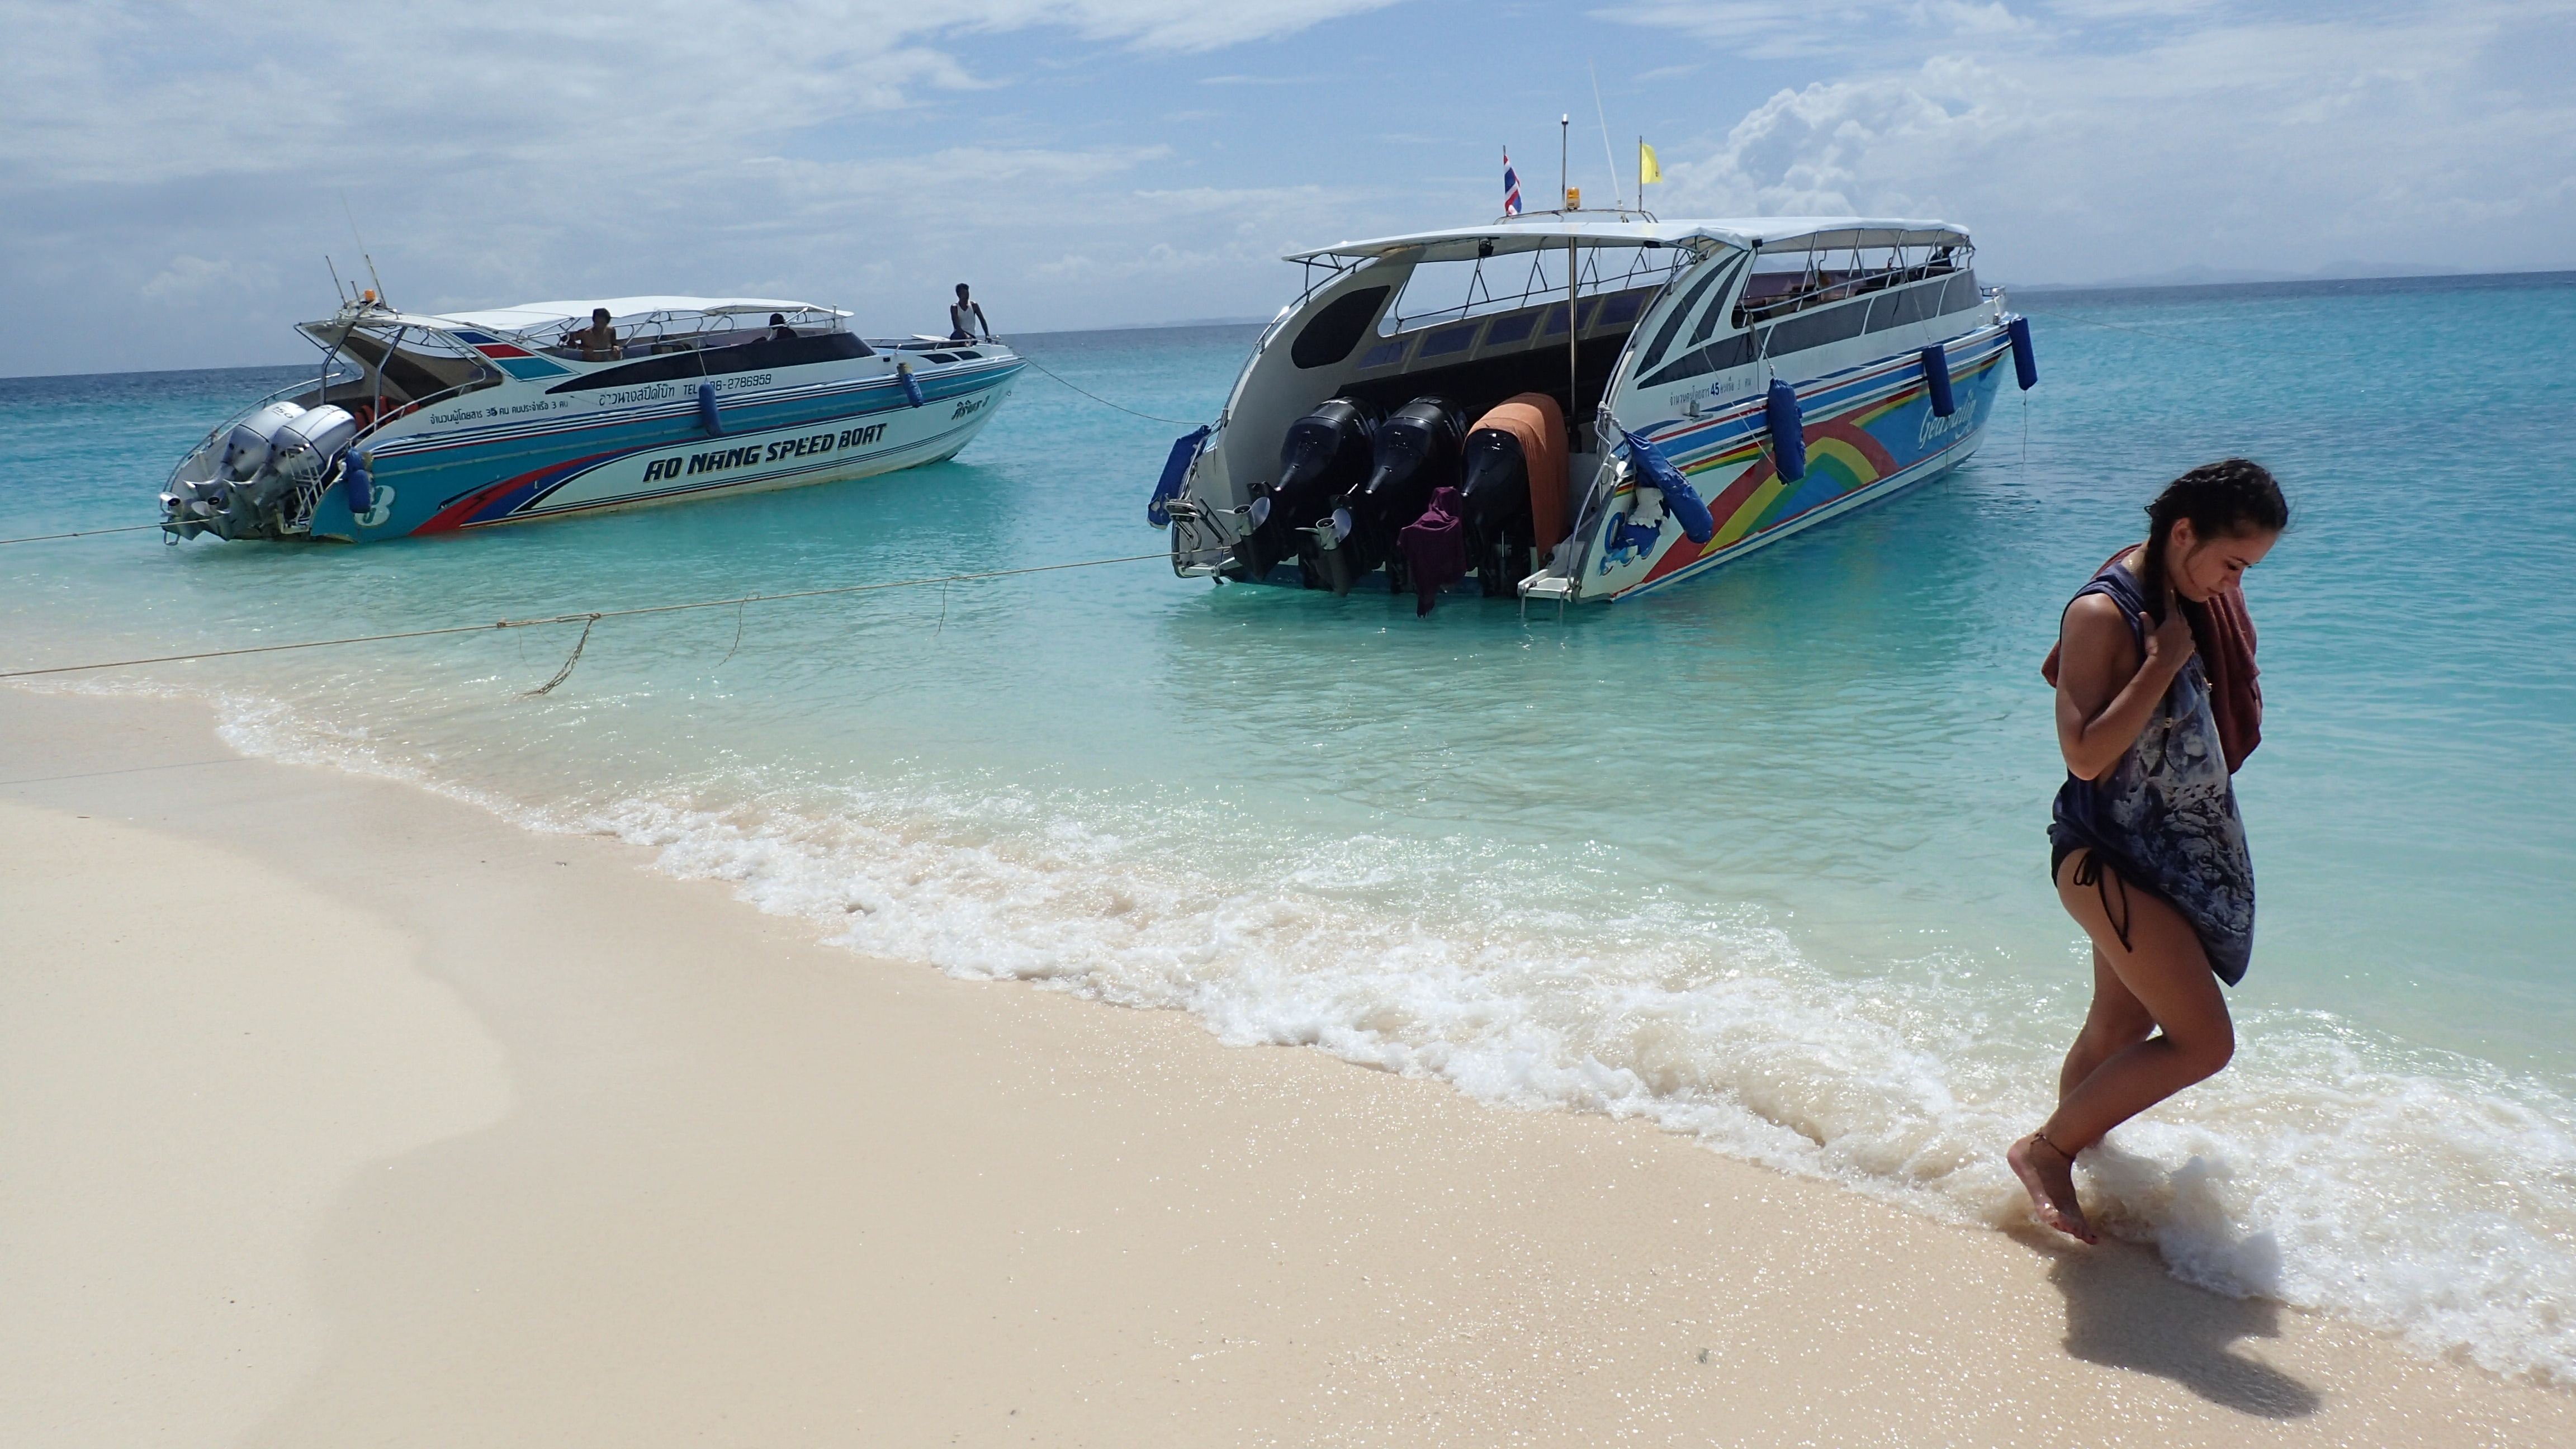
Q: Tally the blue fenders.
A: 8